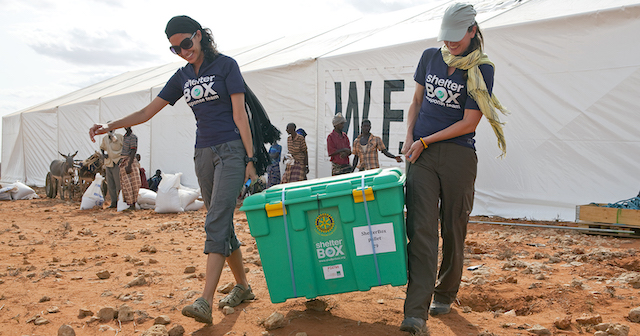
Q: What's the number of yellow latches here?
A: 2